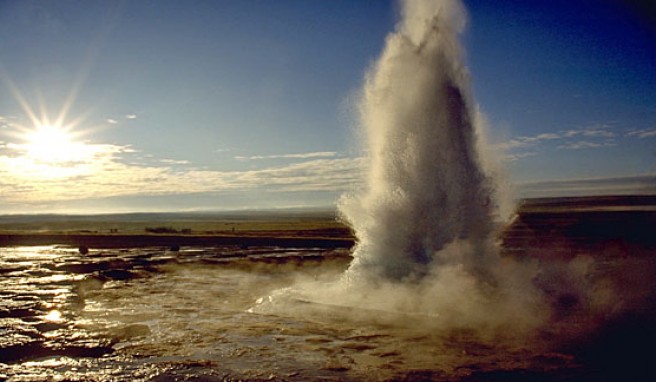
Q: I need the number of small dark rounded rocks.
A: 2